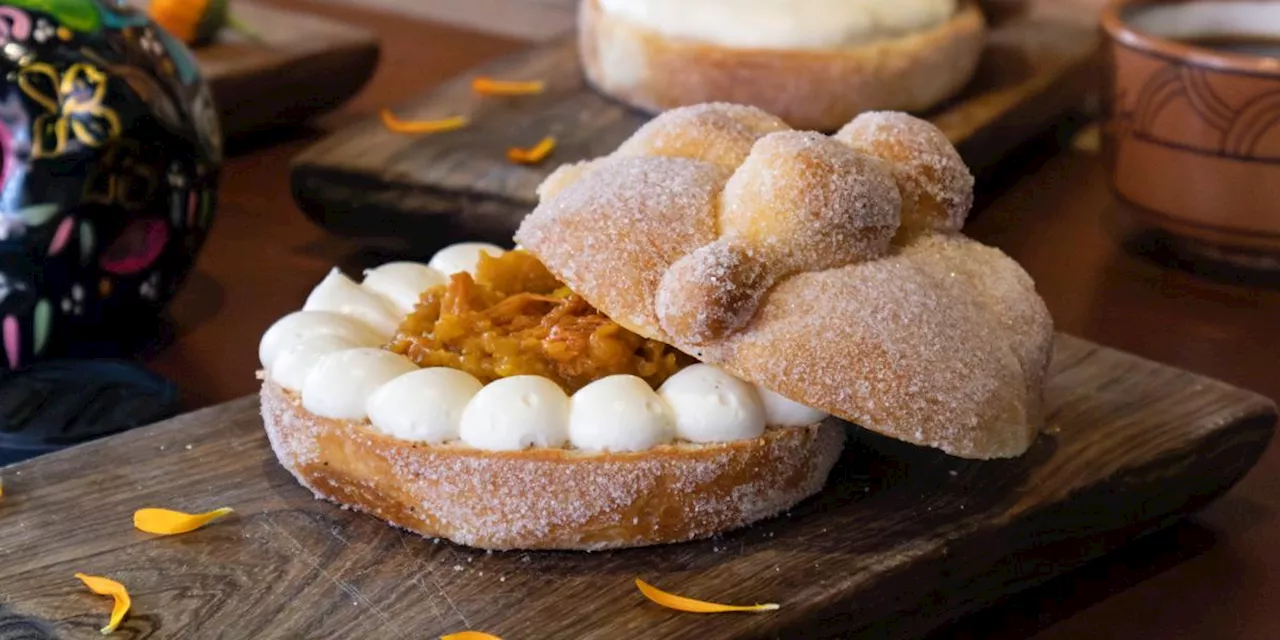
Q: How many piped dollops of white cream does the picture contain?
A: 11